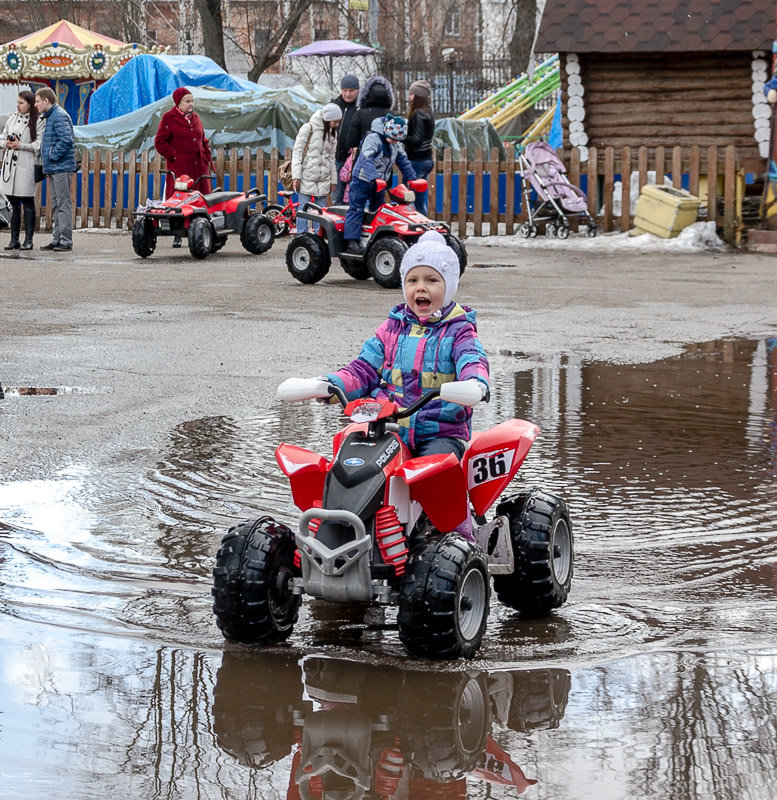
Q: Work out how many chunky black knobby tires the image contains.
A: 11